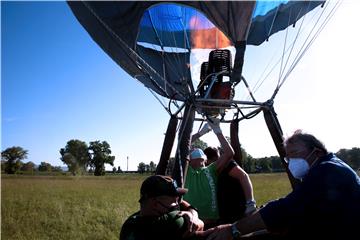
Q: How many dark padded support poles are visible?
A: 4